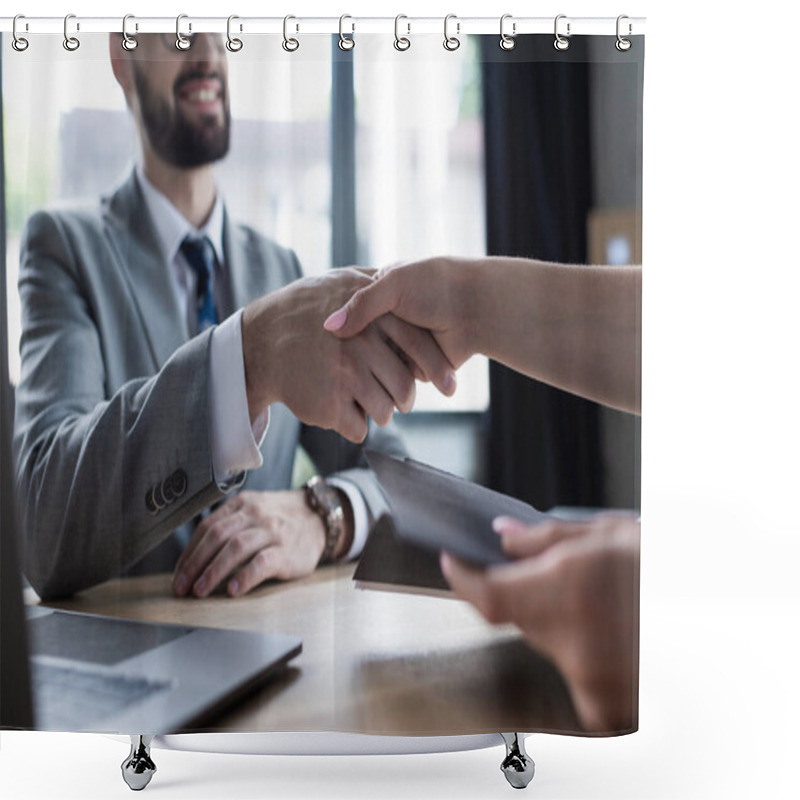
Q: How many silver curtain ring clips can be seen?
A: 12